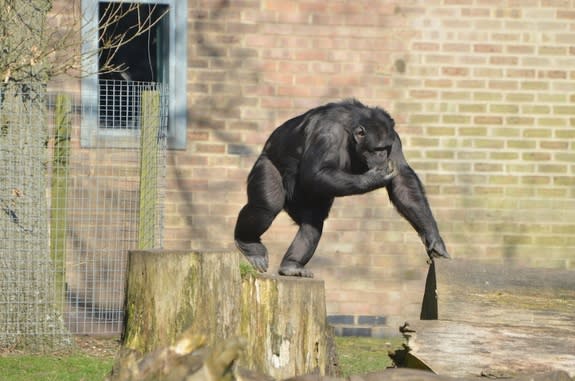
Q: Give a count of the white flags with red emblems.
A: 0